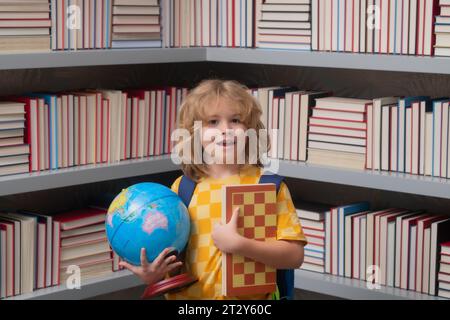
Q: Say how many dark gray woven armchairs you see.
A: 0